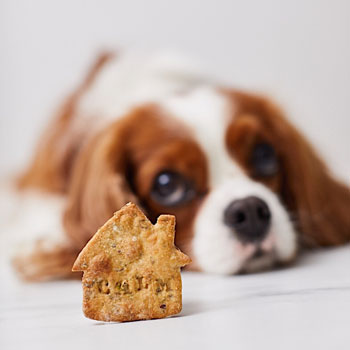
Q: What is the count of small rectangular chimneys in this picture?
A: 1